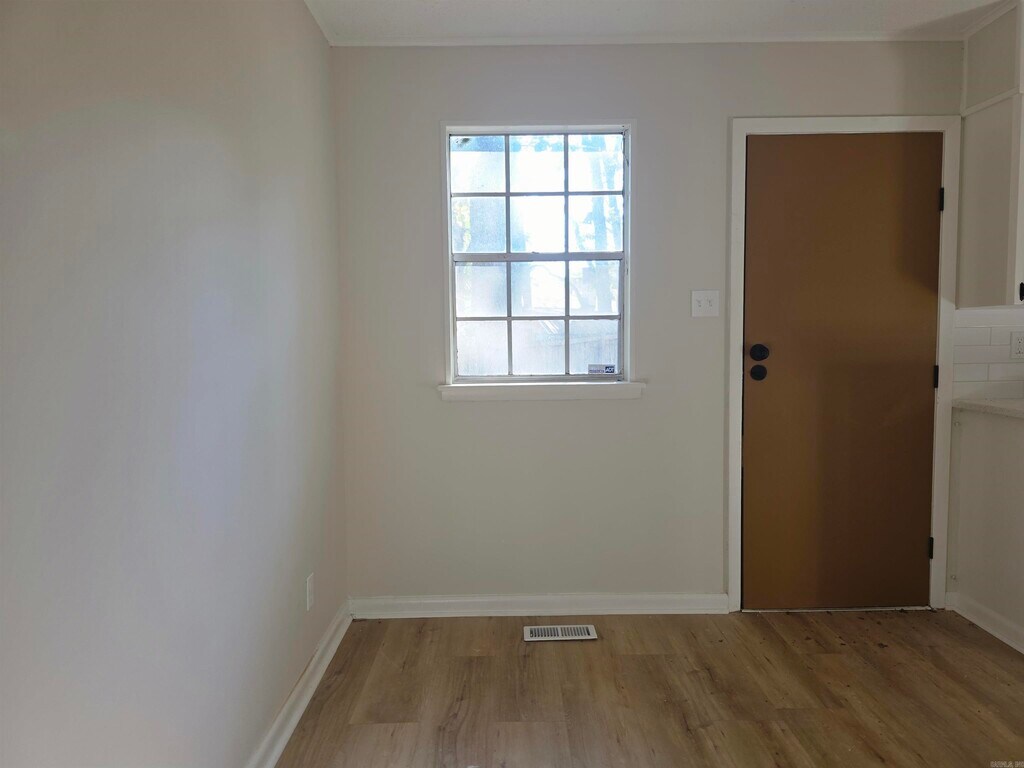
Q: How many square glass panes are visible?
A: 12